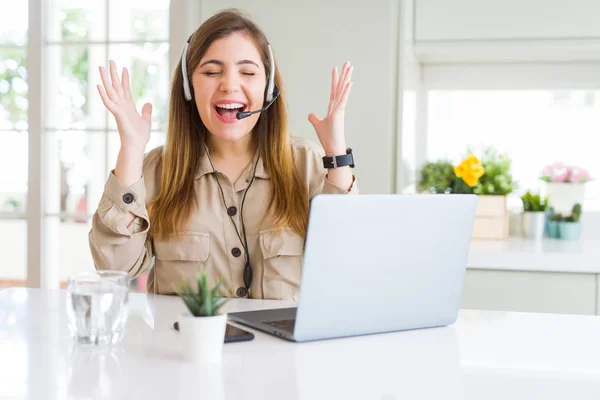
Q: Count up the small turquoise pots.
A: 2